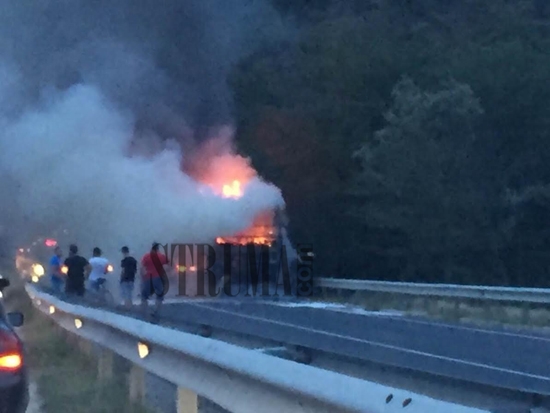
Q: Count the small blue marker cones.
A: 0